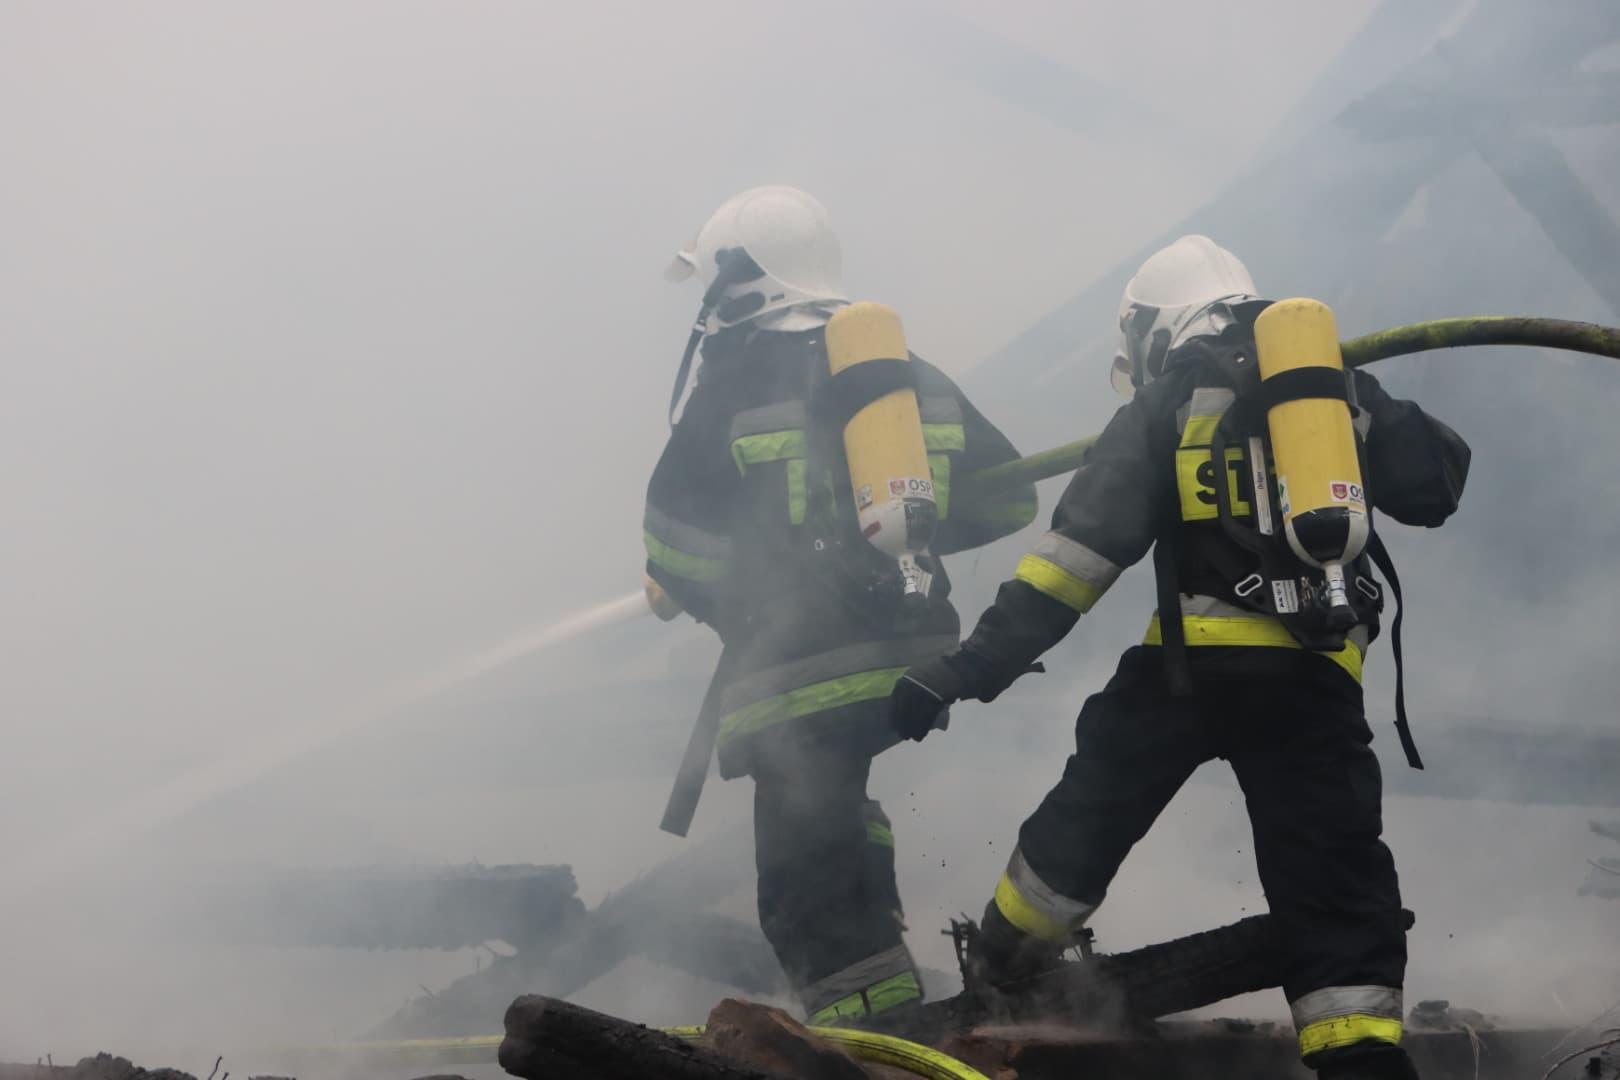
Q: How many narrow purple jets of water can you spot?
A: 0